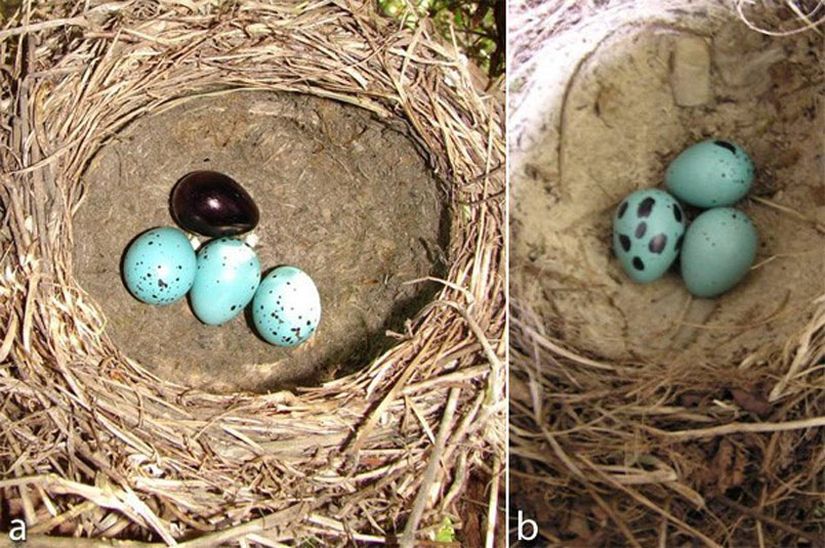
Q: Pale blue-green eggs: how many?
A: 6